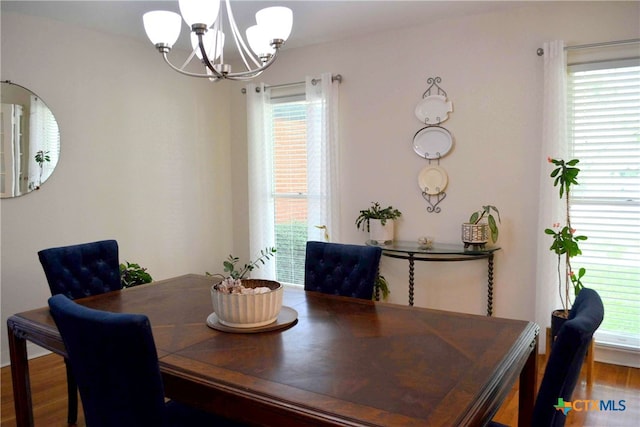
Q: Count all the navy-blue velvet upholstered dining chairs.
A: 4